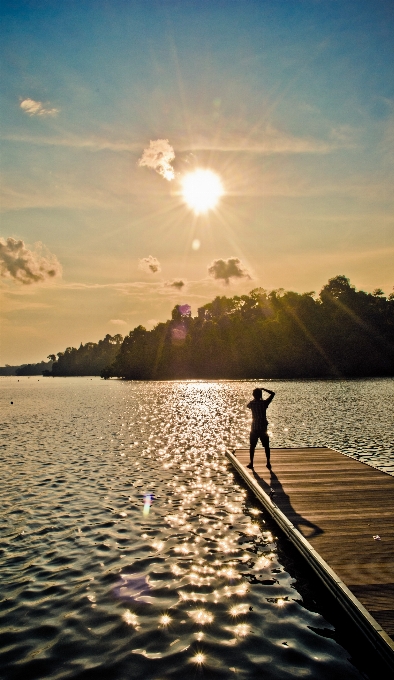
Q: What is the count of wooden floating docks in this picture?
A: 1